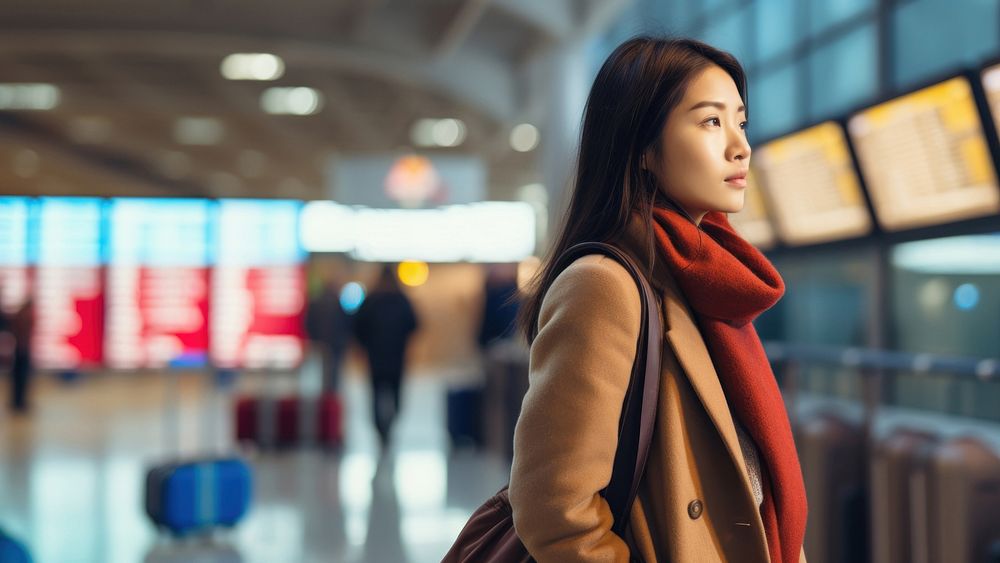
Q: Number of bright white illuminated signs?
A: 1